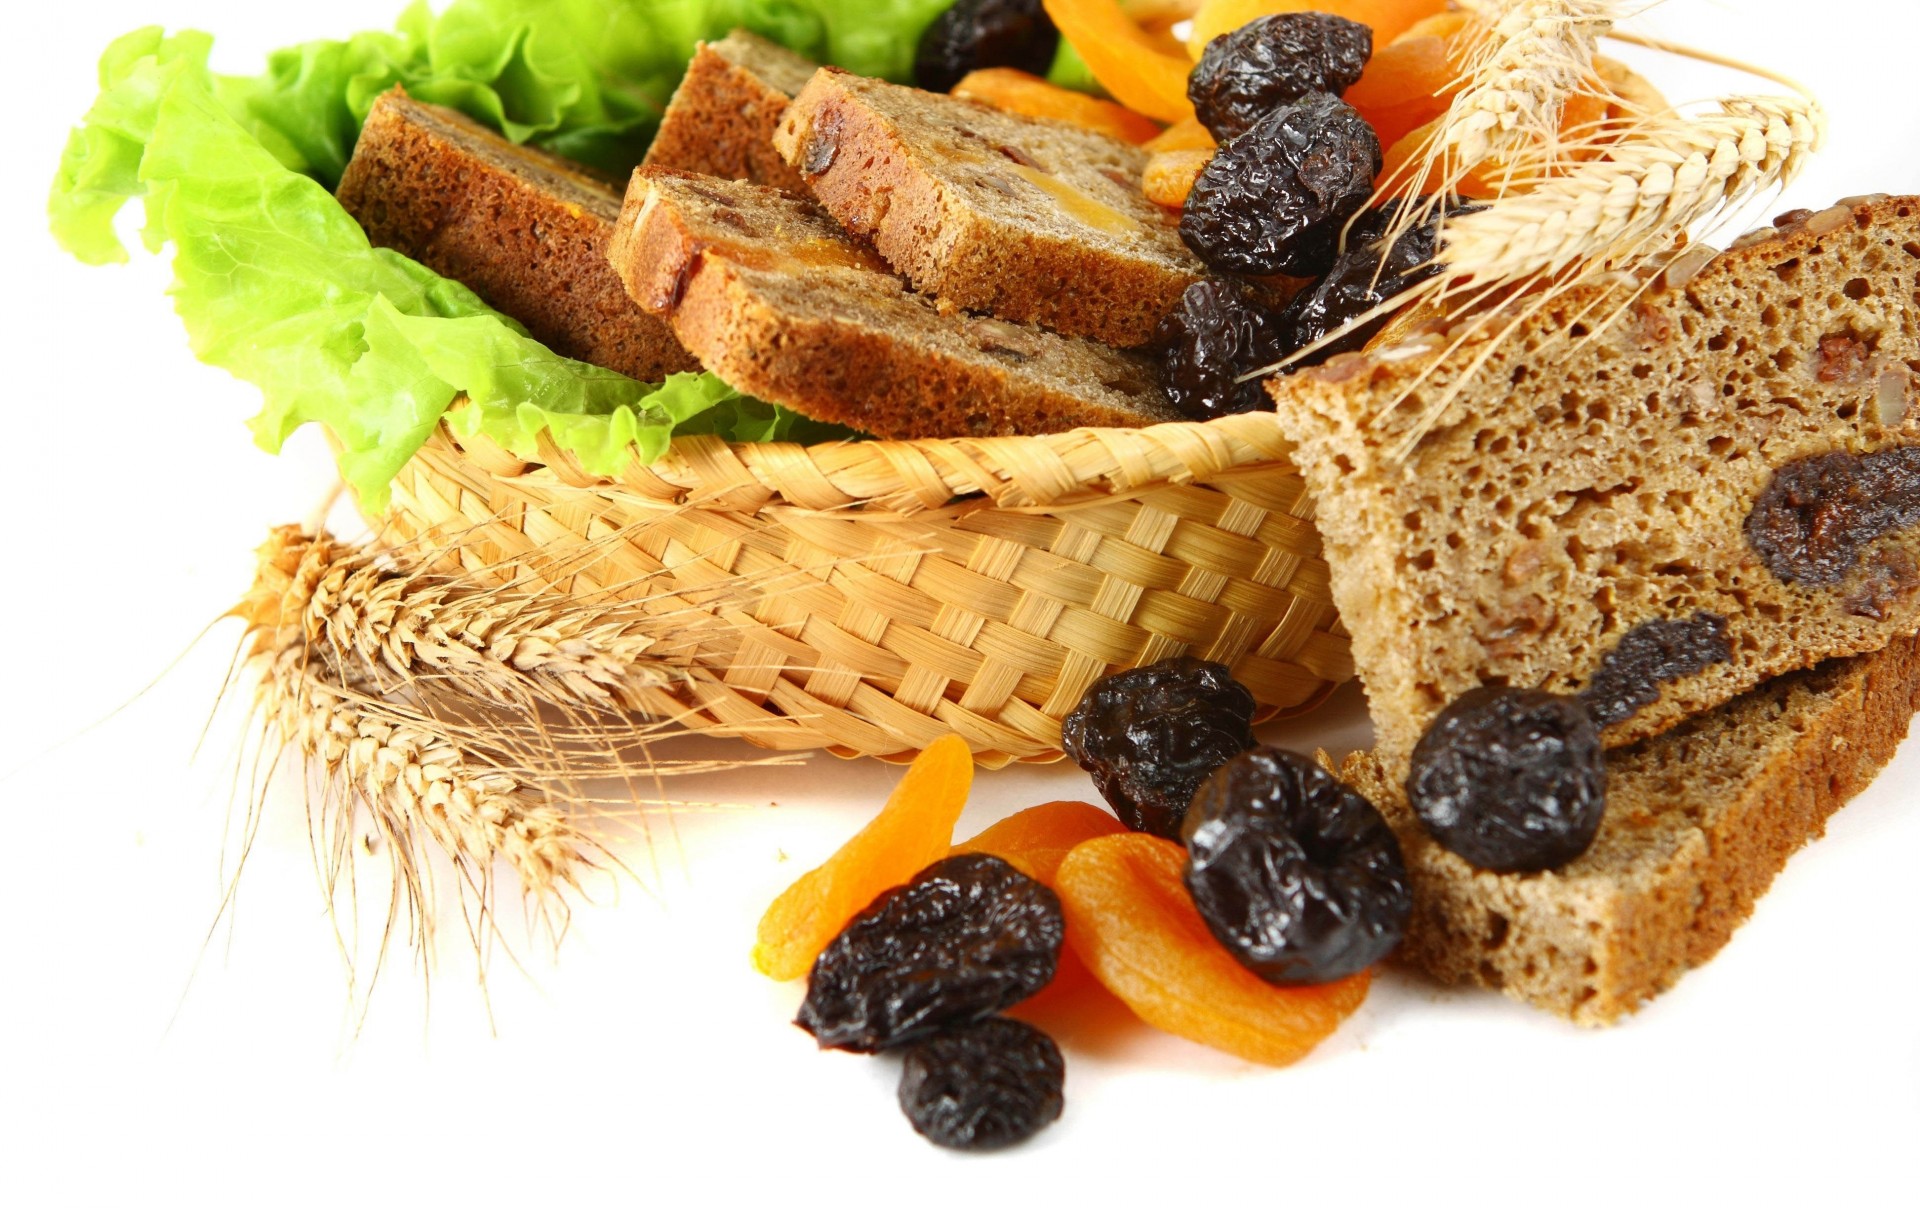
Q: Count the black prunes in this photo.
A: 10